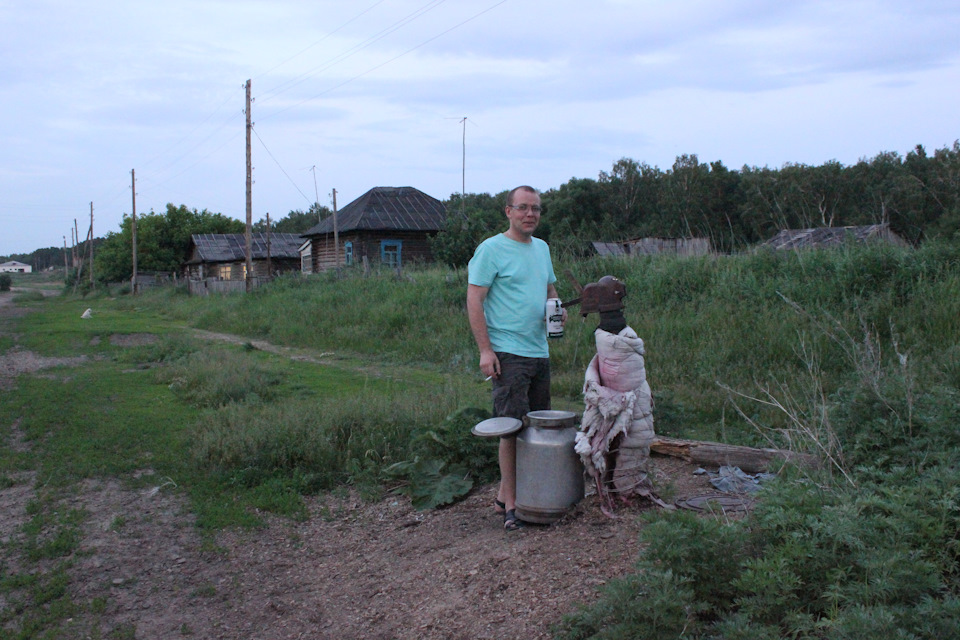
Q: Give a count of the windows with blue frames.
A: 2